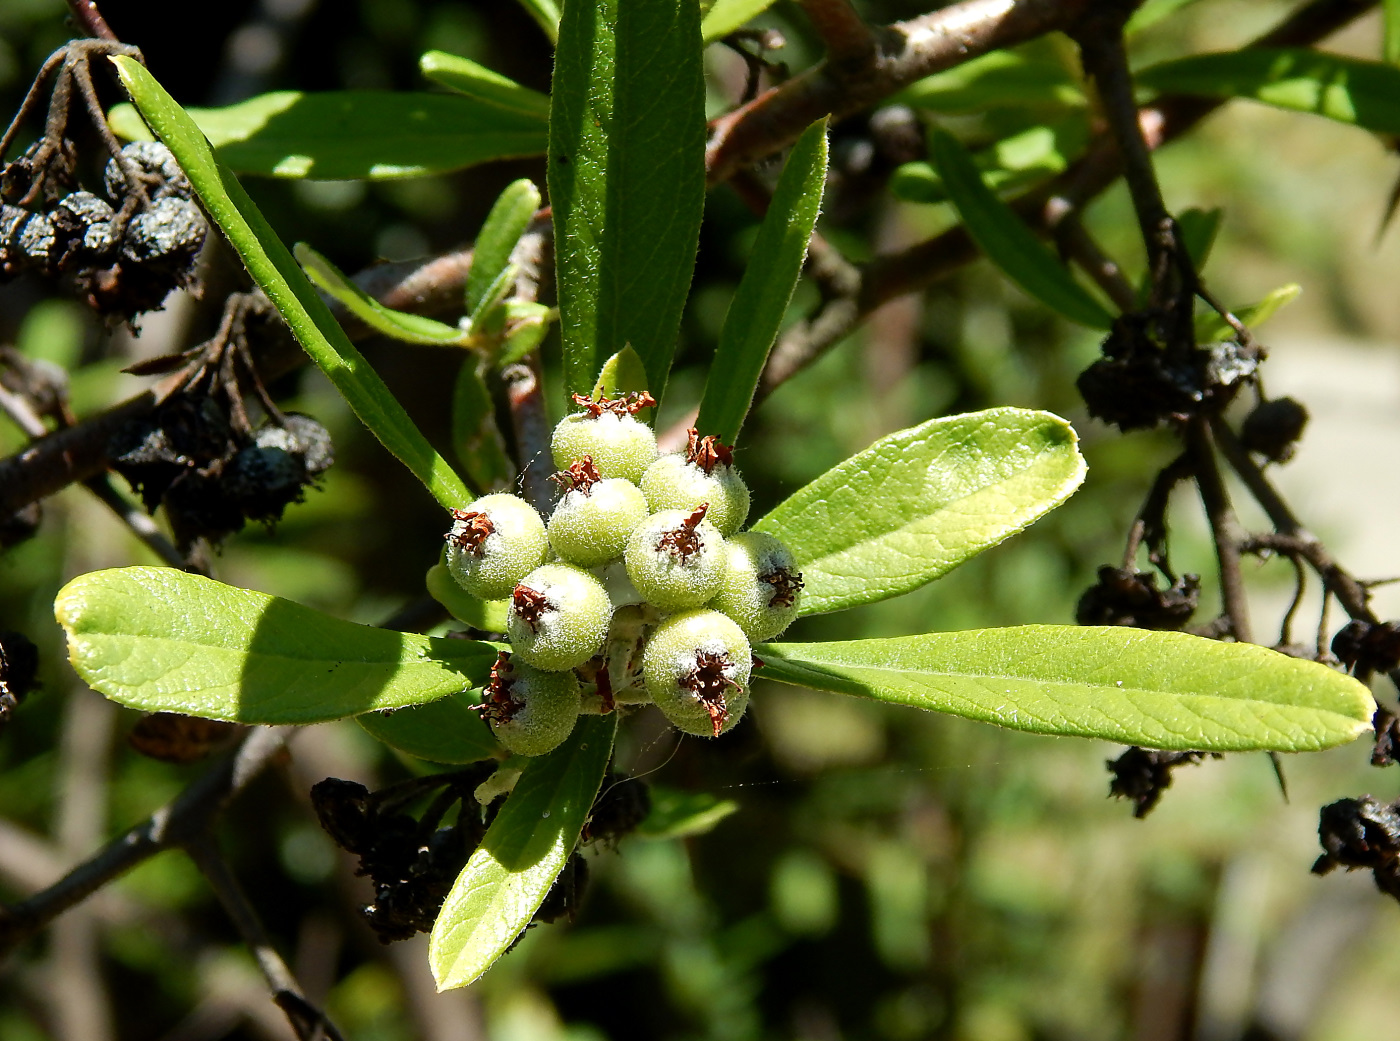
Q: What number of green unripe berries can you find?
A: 9